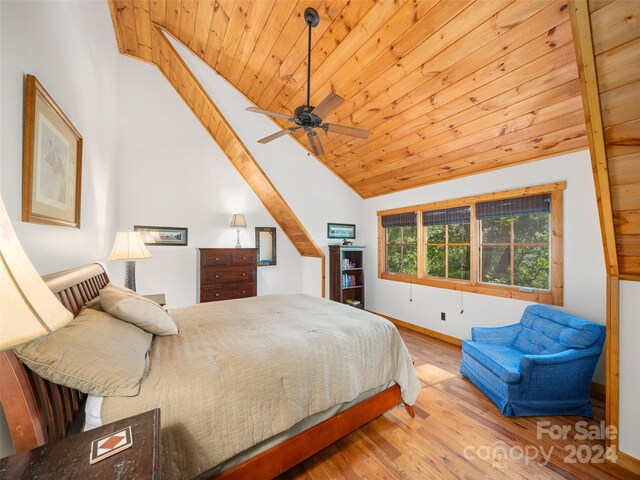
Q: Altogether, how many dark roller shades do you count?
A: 3